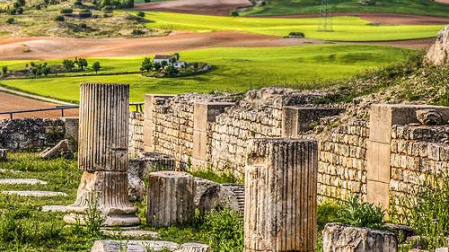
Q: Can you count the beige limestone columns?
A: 3